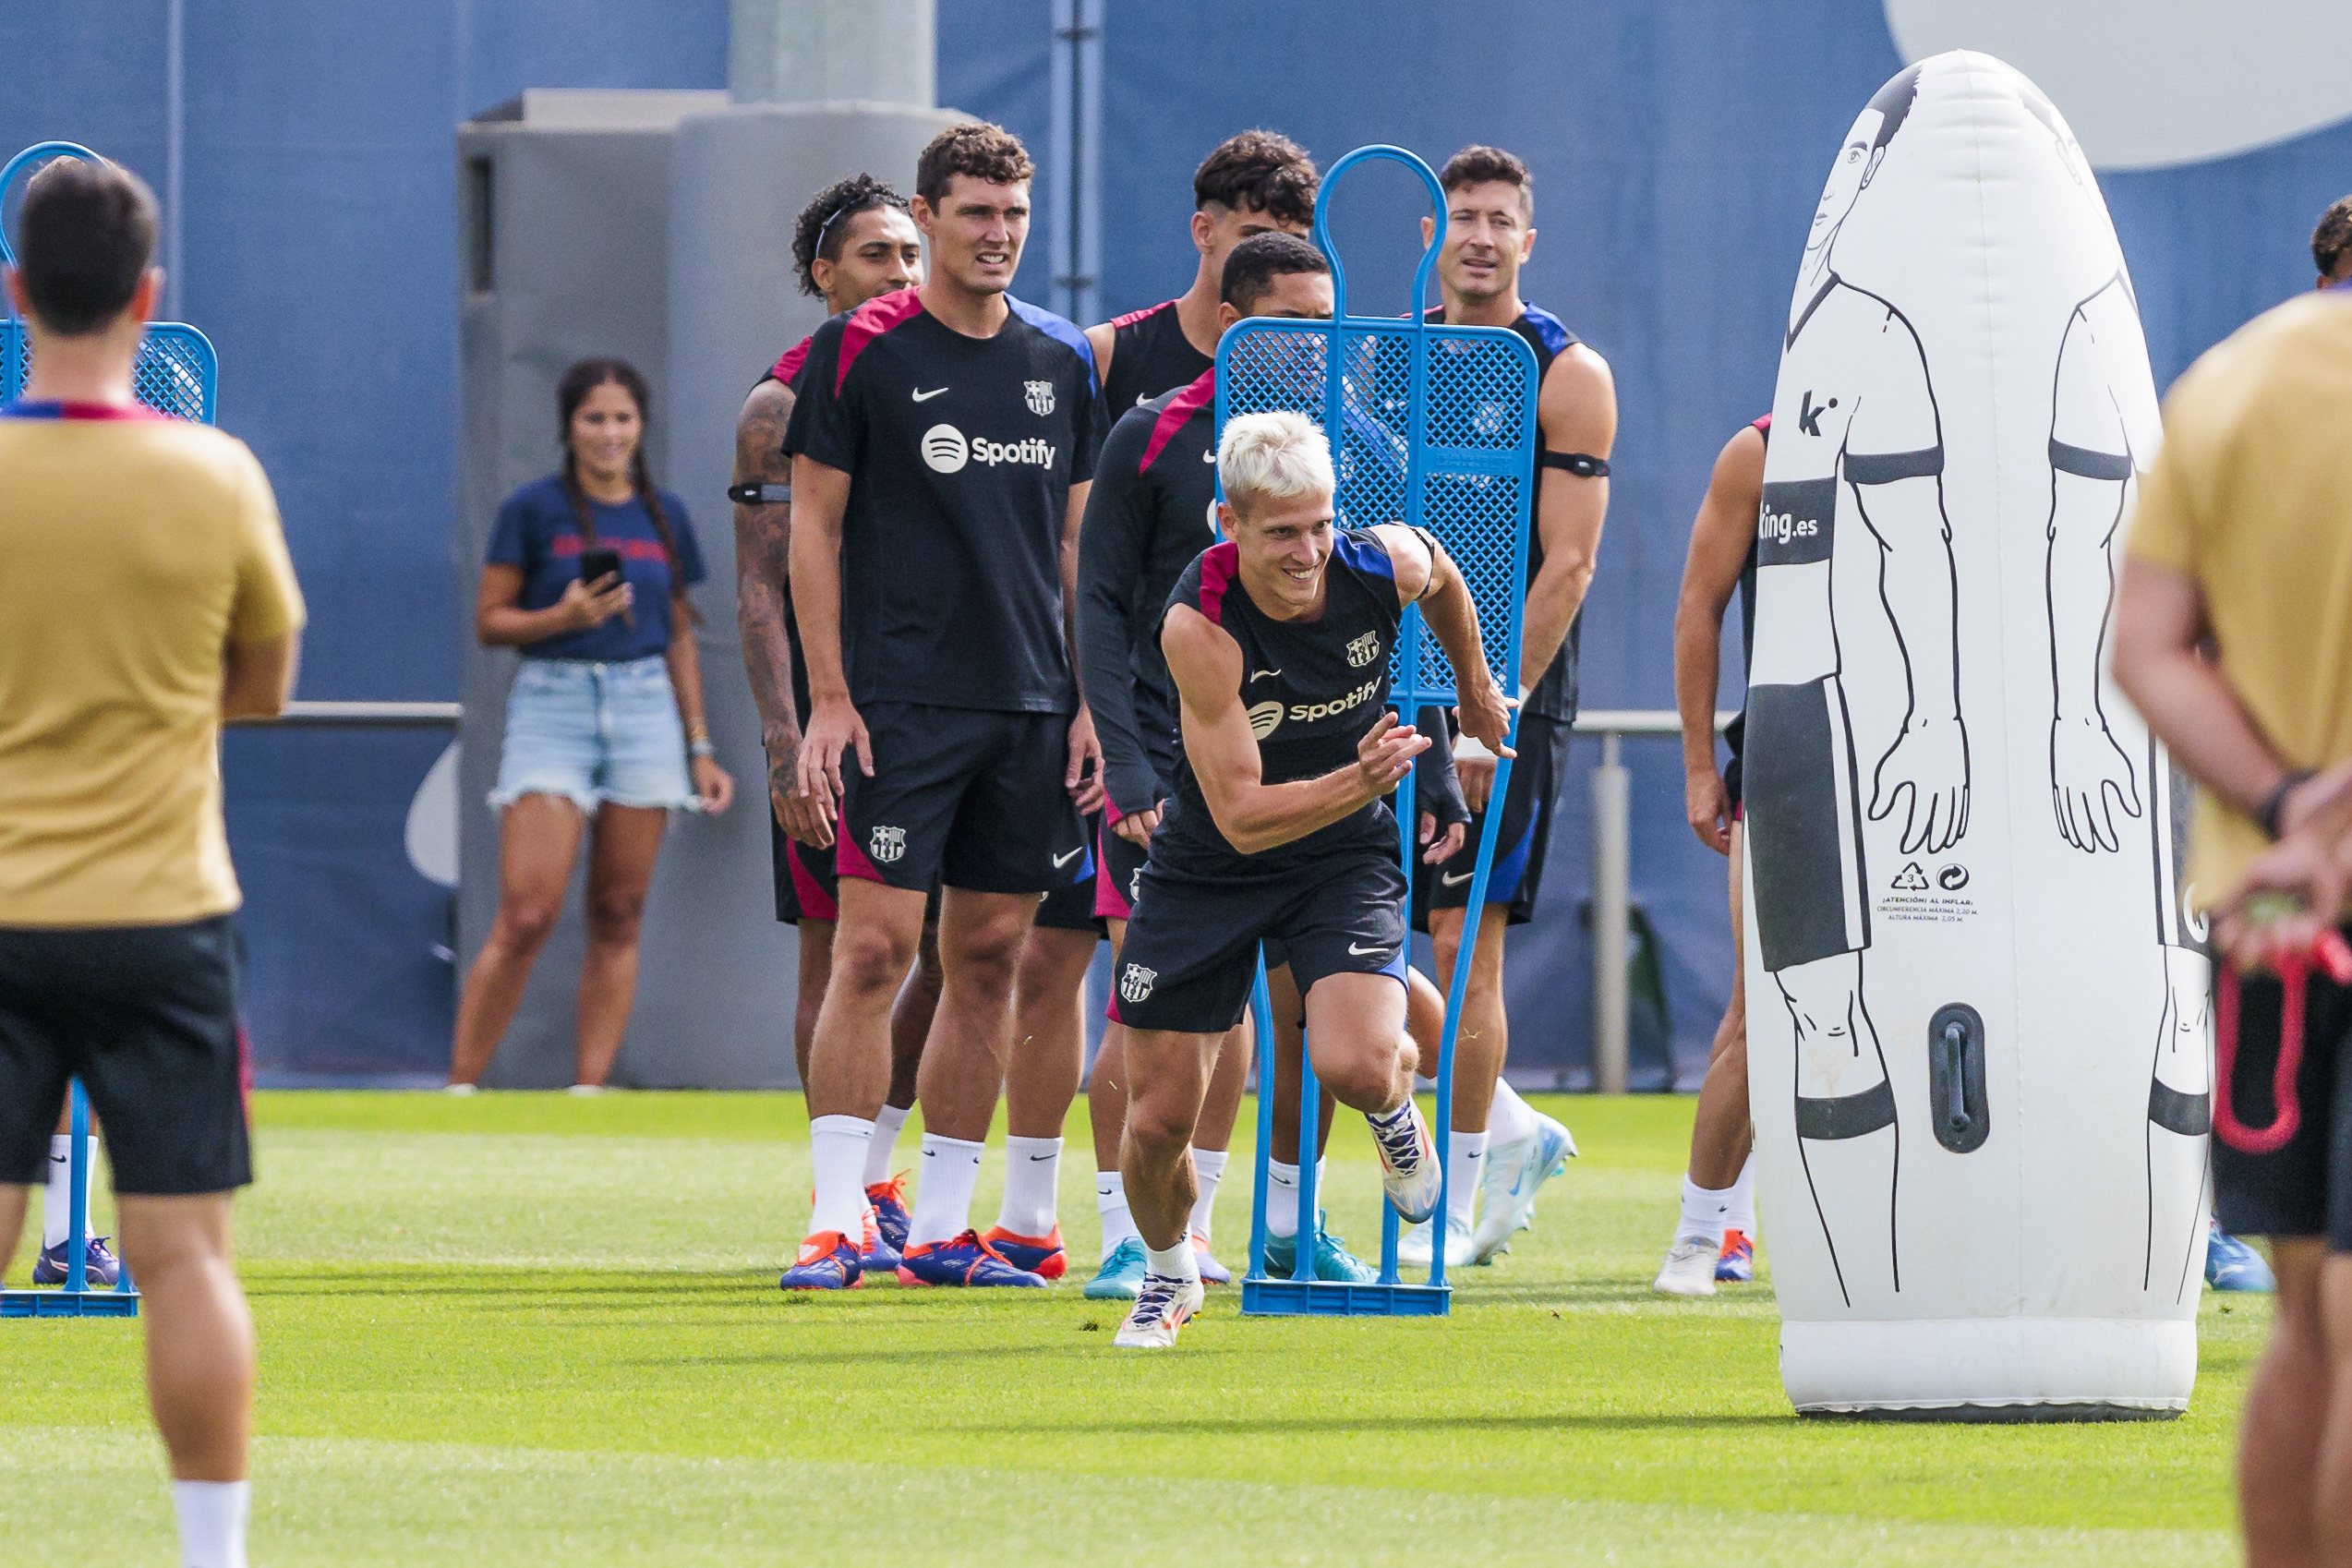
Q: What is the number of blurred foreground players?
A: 2